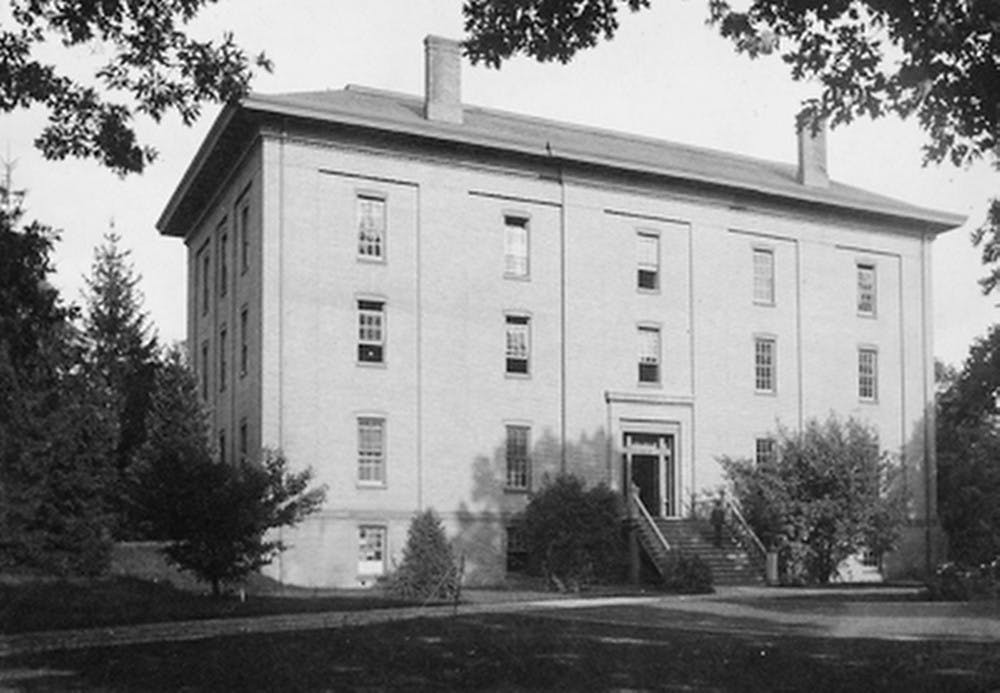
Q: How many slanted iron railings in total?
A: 2